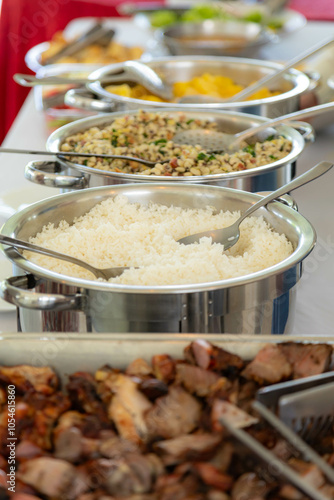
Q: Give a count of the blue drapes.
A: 0